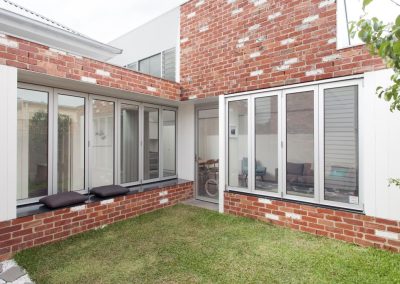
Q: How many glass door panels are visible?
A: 11